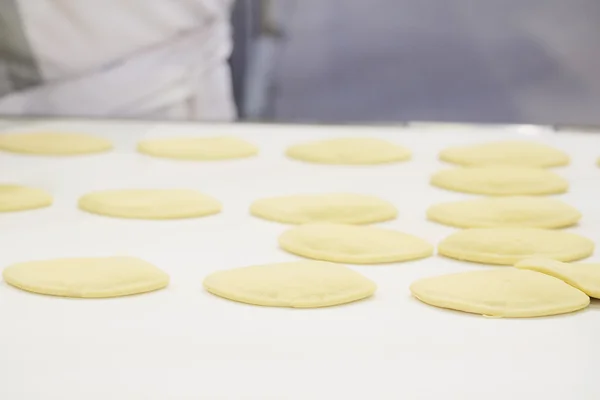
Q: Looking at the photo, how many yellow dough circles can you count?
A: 15